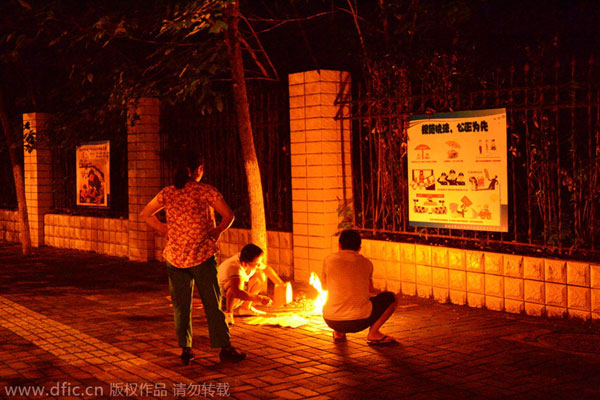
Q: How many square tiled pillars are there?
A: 3